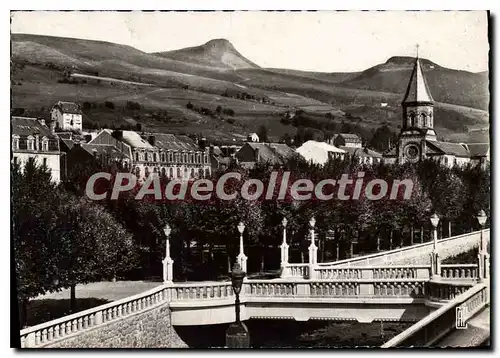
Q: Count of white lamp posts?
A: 6